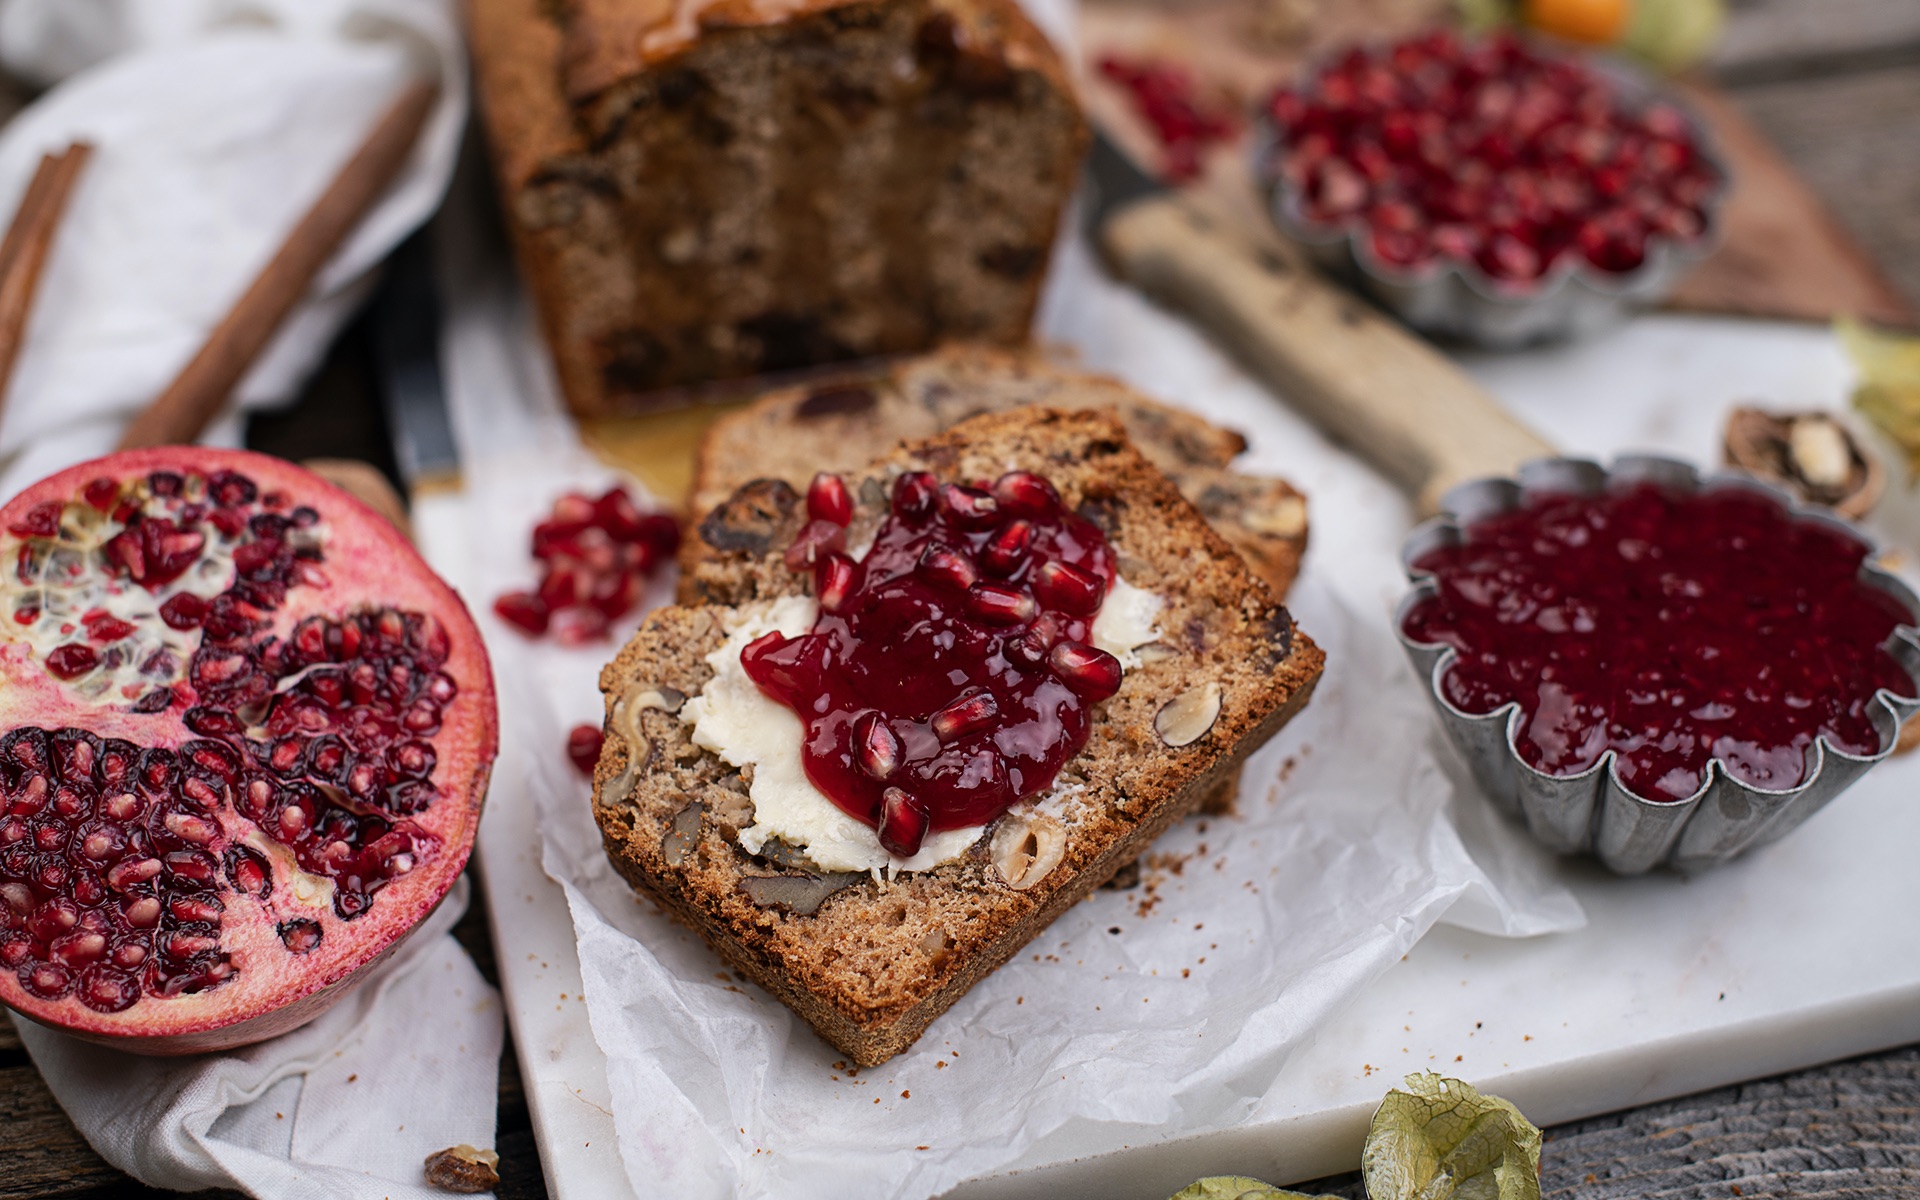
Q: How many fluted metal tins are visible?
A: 2